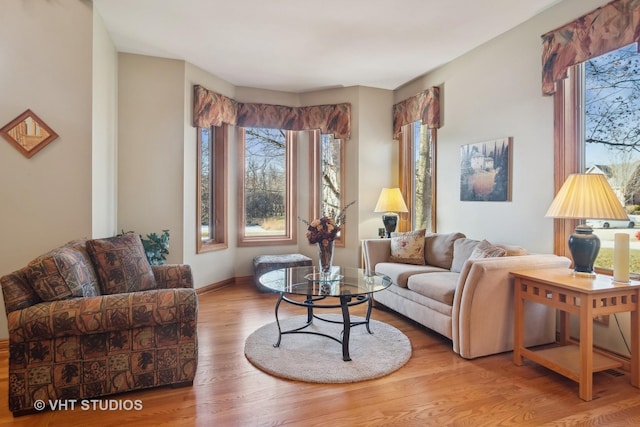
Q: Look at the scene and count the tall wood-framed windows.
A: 5